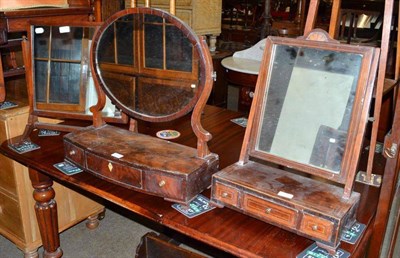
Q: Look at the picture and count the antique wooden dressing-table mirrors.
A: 3